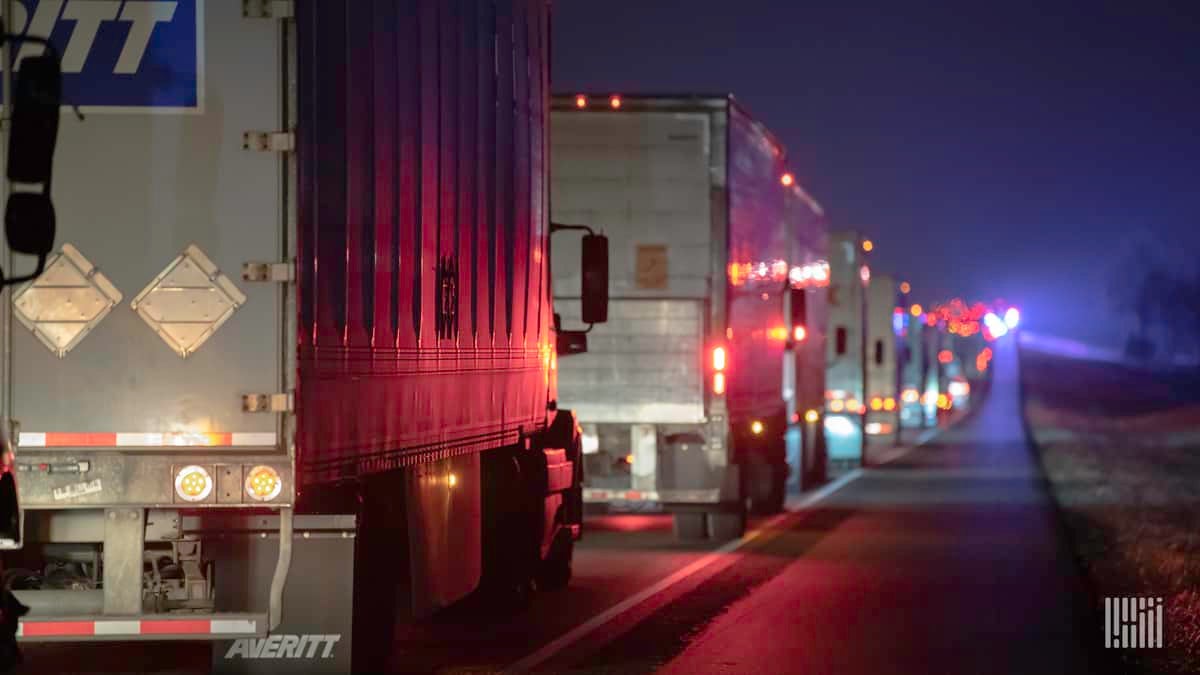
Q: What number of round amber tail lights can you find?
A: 2